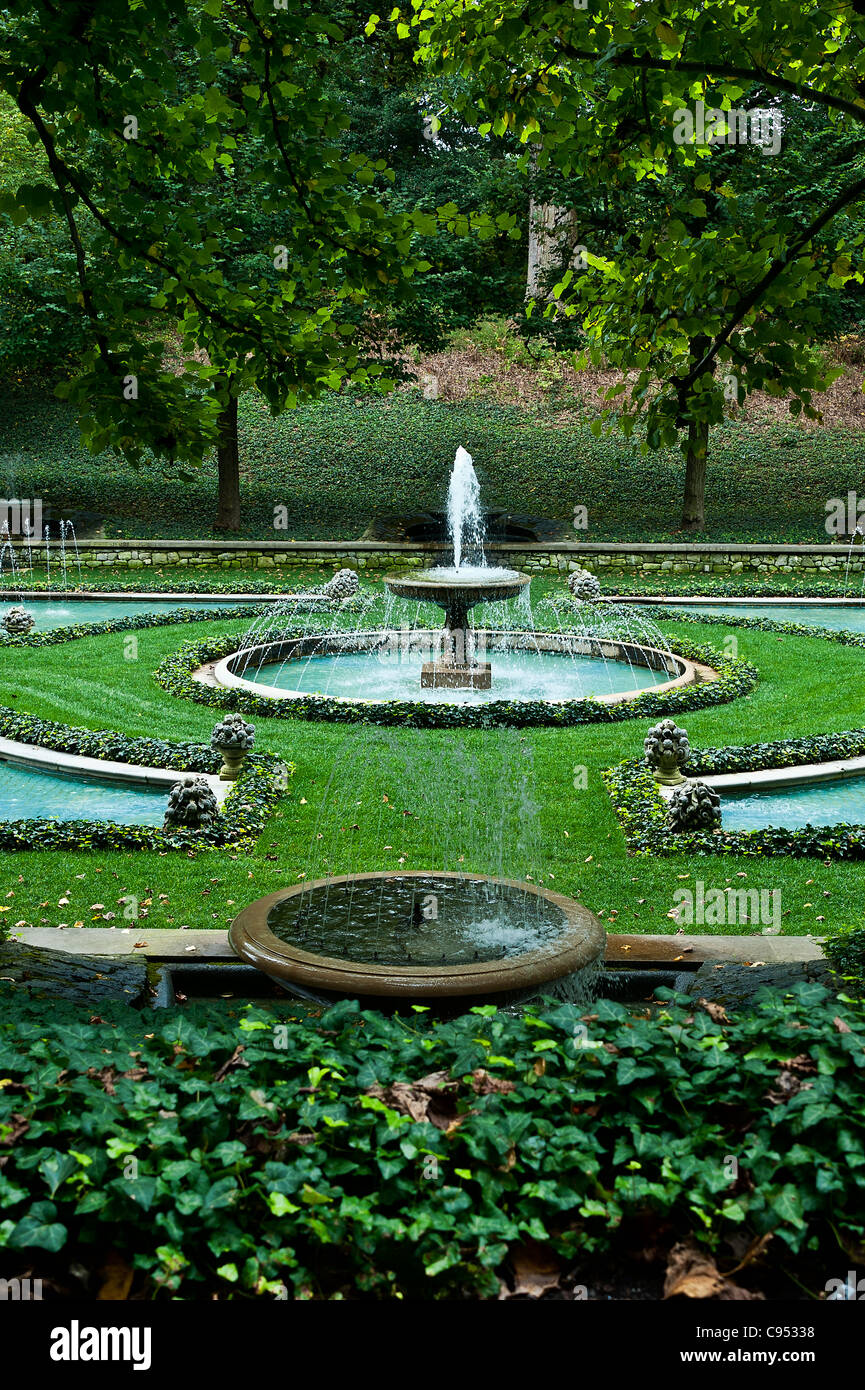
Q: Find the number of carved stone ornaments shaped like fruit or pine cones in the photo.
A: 7